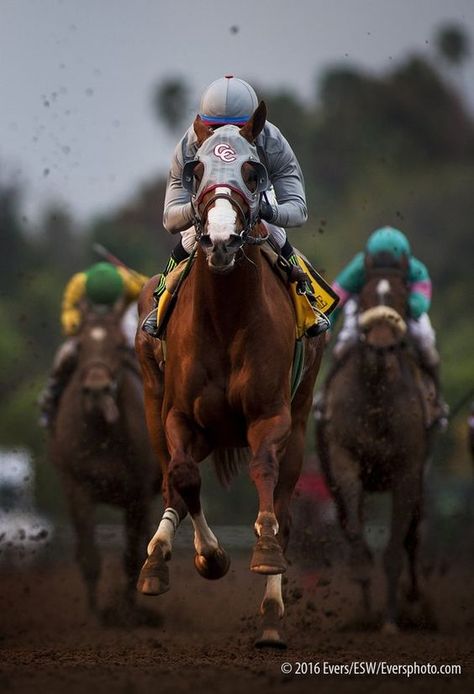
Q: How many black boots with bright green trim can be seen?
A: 2